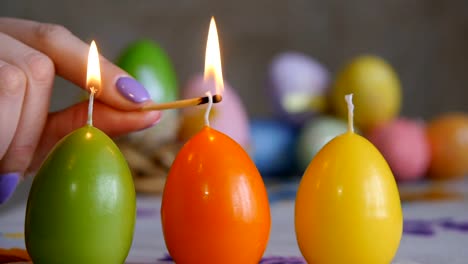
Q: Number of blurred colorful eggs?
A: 8